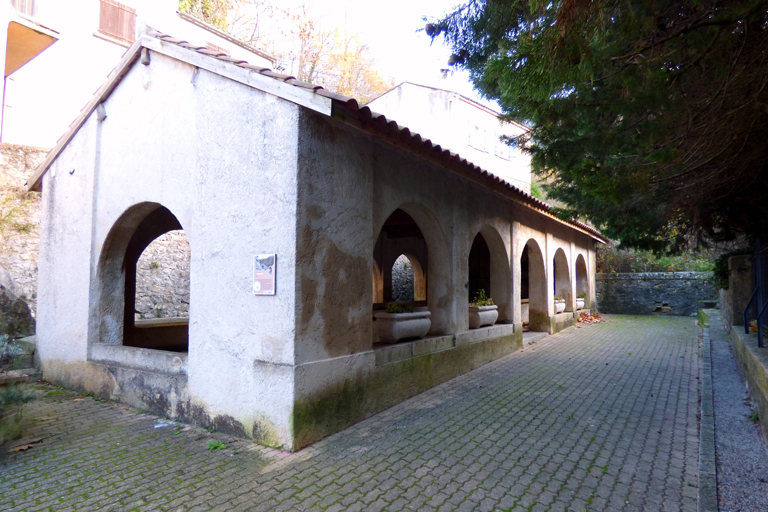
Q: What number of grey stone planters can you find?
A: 4